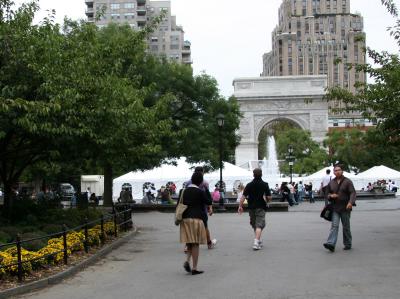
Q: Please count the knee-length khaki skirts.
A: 1